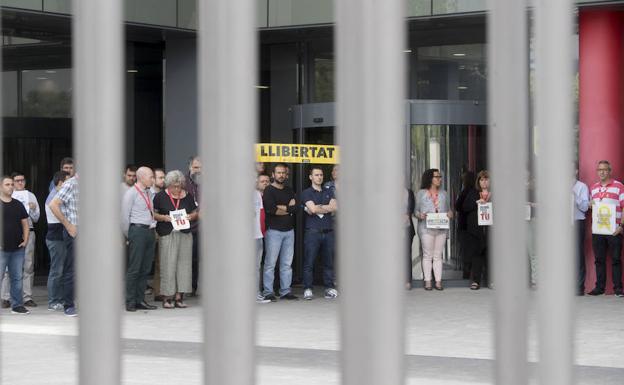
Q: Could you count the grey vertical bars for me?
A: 5